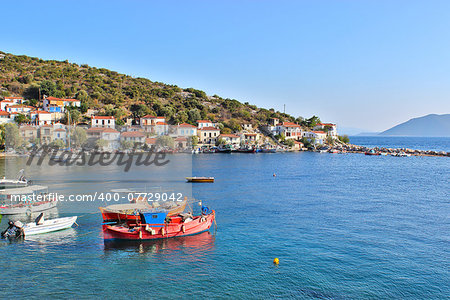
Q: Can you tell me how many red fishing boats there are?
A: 2